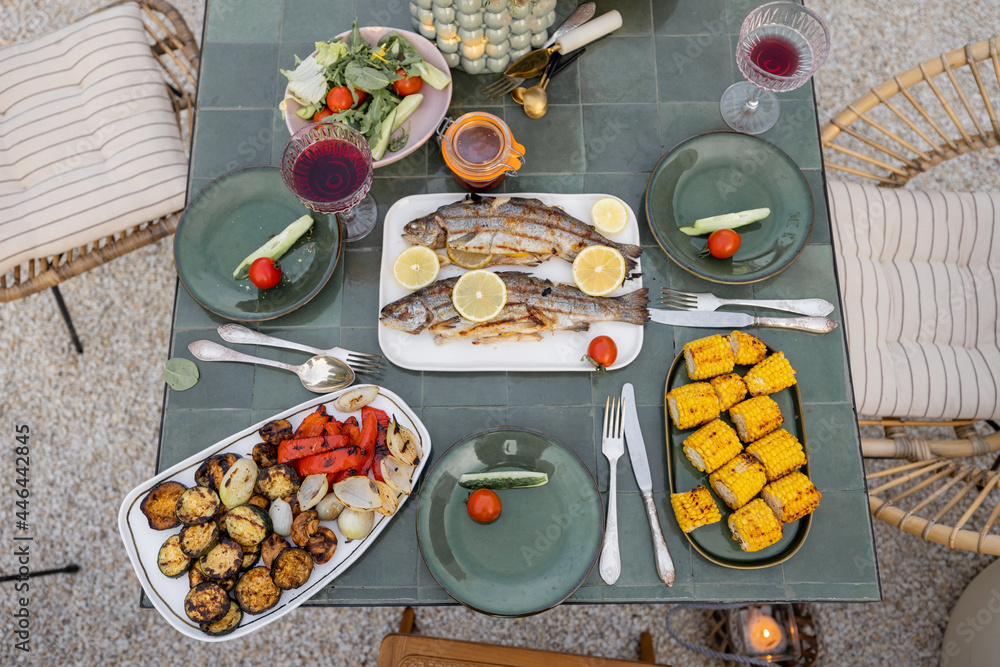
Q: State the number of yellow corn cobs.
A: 12